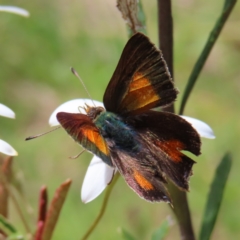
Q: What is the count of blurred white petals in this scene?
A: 3